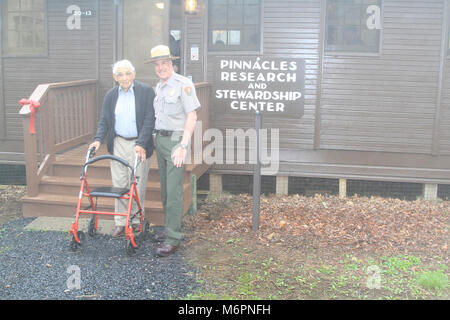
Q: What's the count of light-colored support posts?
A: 4